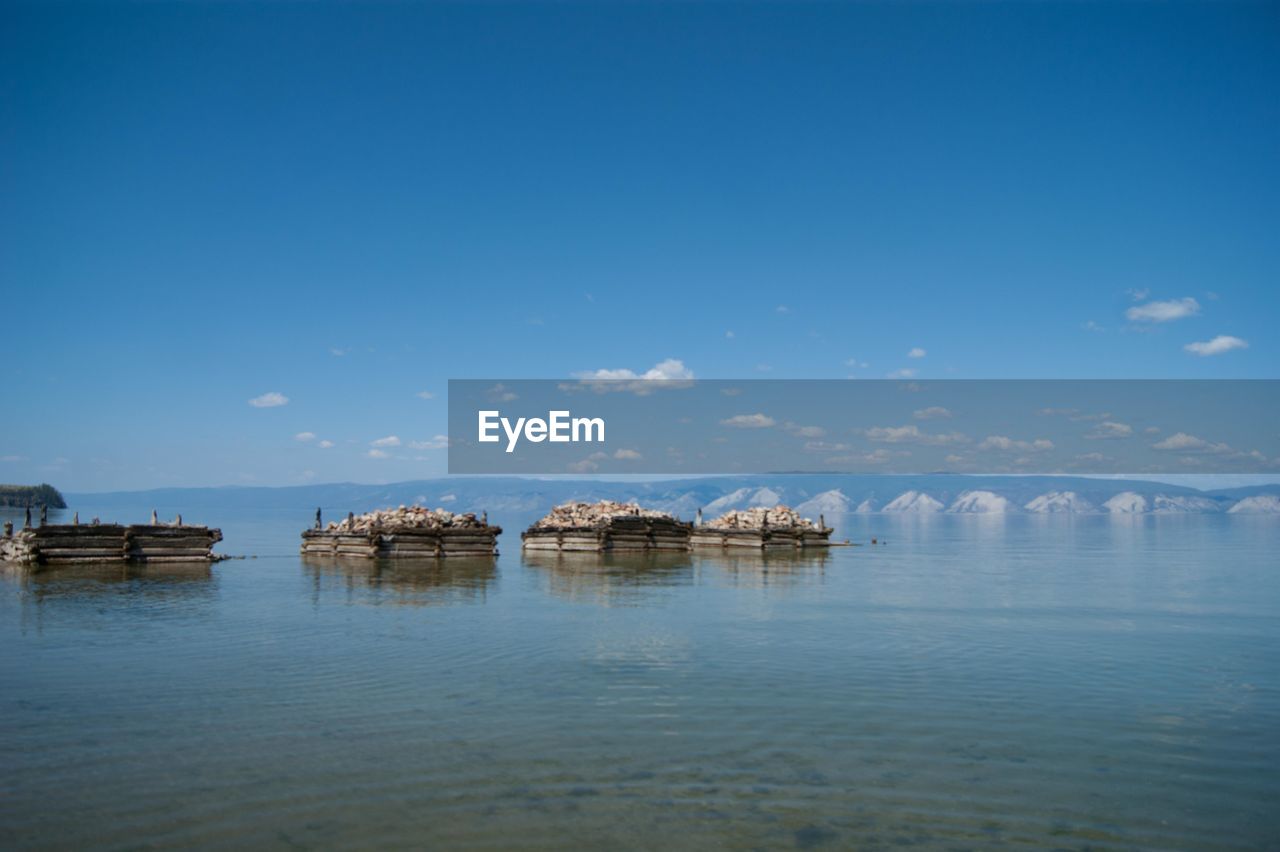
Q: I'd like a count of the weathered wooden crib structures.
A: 4